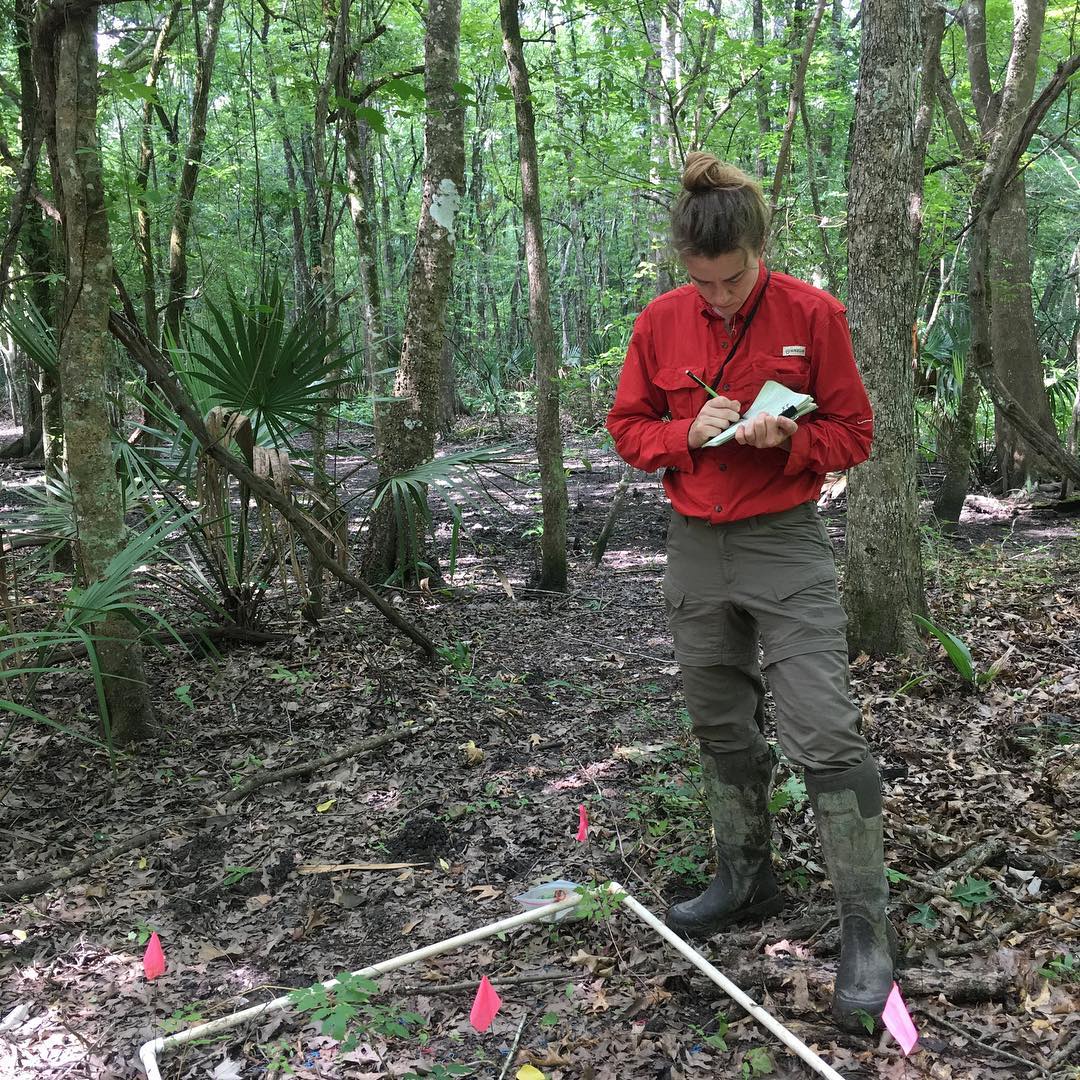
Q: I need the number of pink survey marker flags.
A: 4